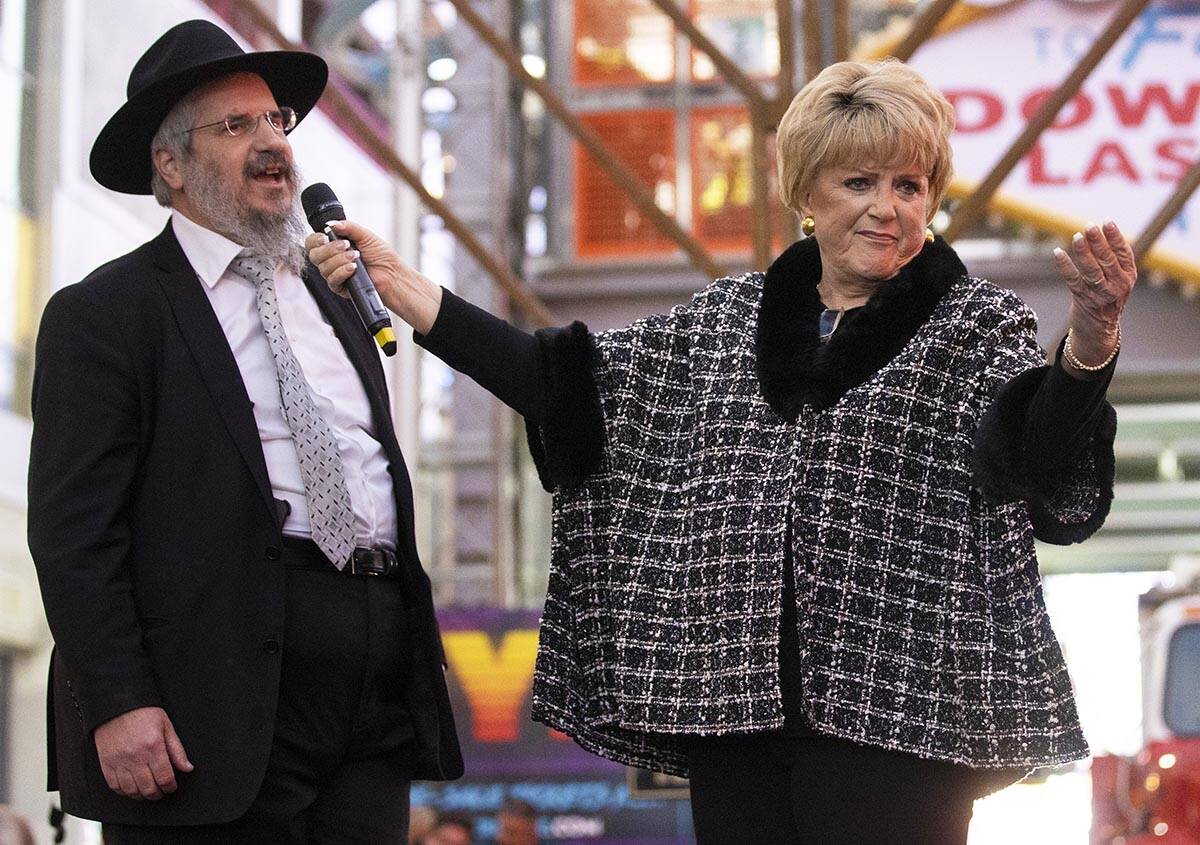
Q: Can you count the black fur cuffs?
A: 2